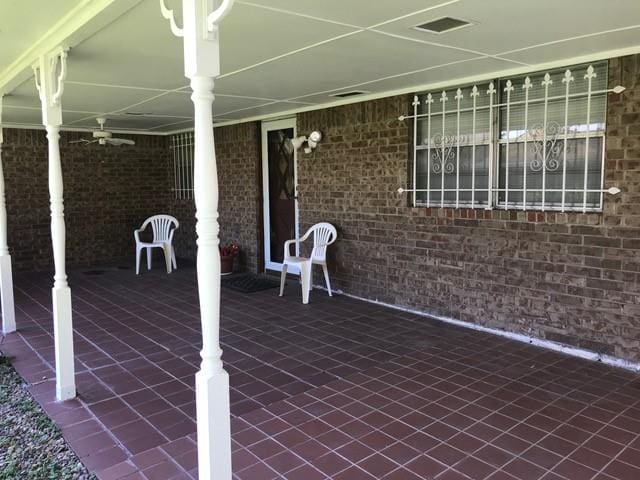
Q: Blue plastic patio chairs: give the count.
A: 0